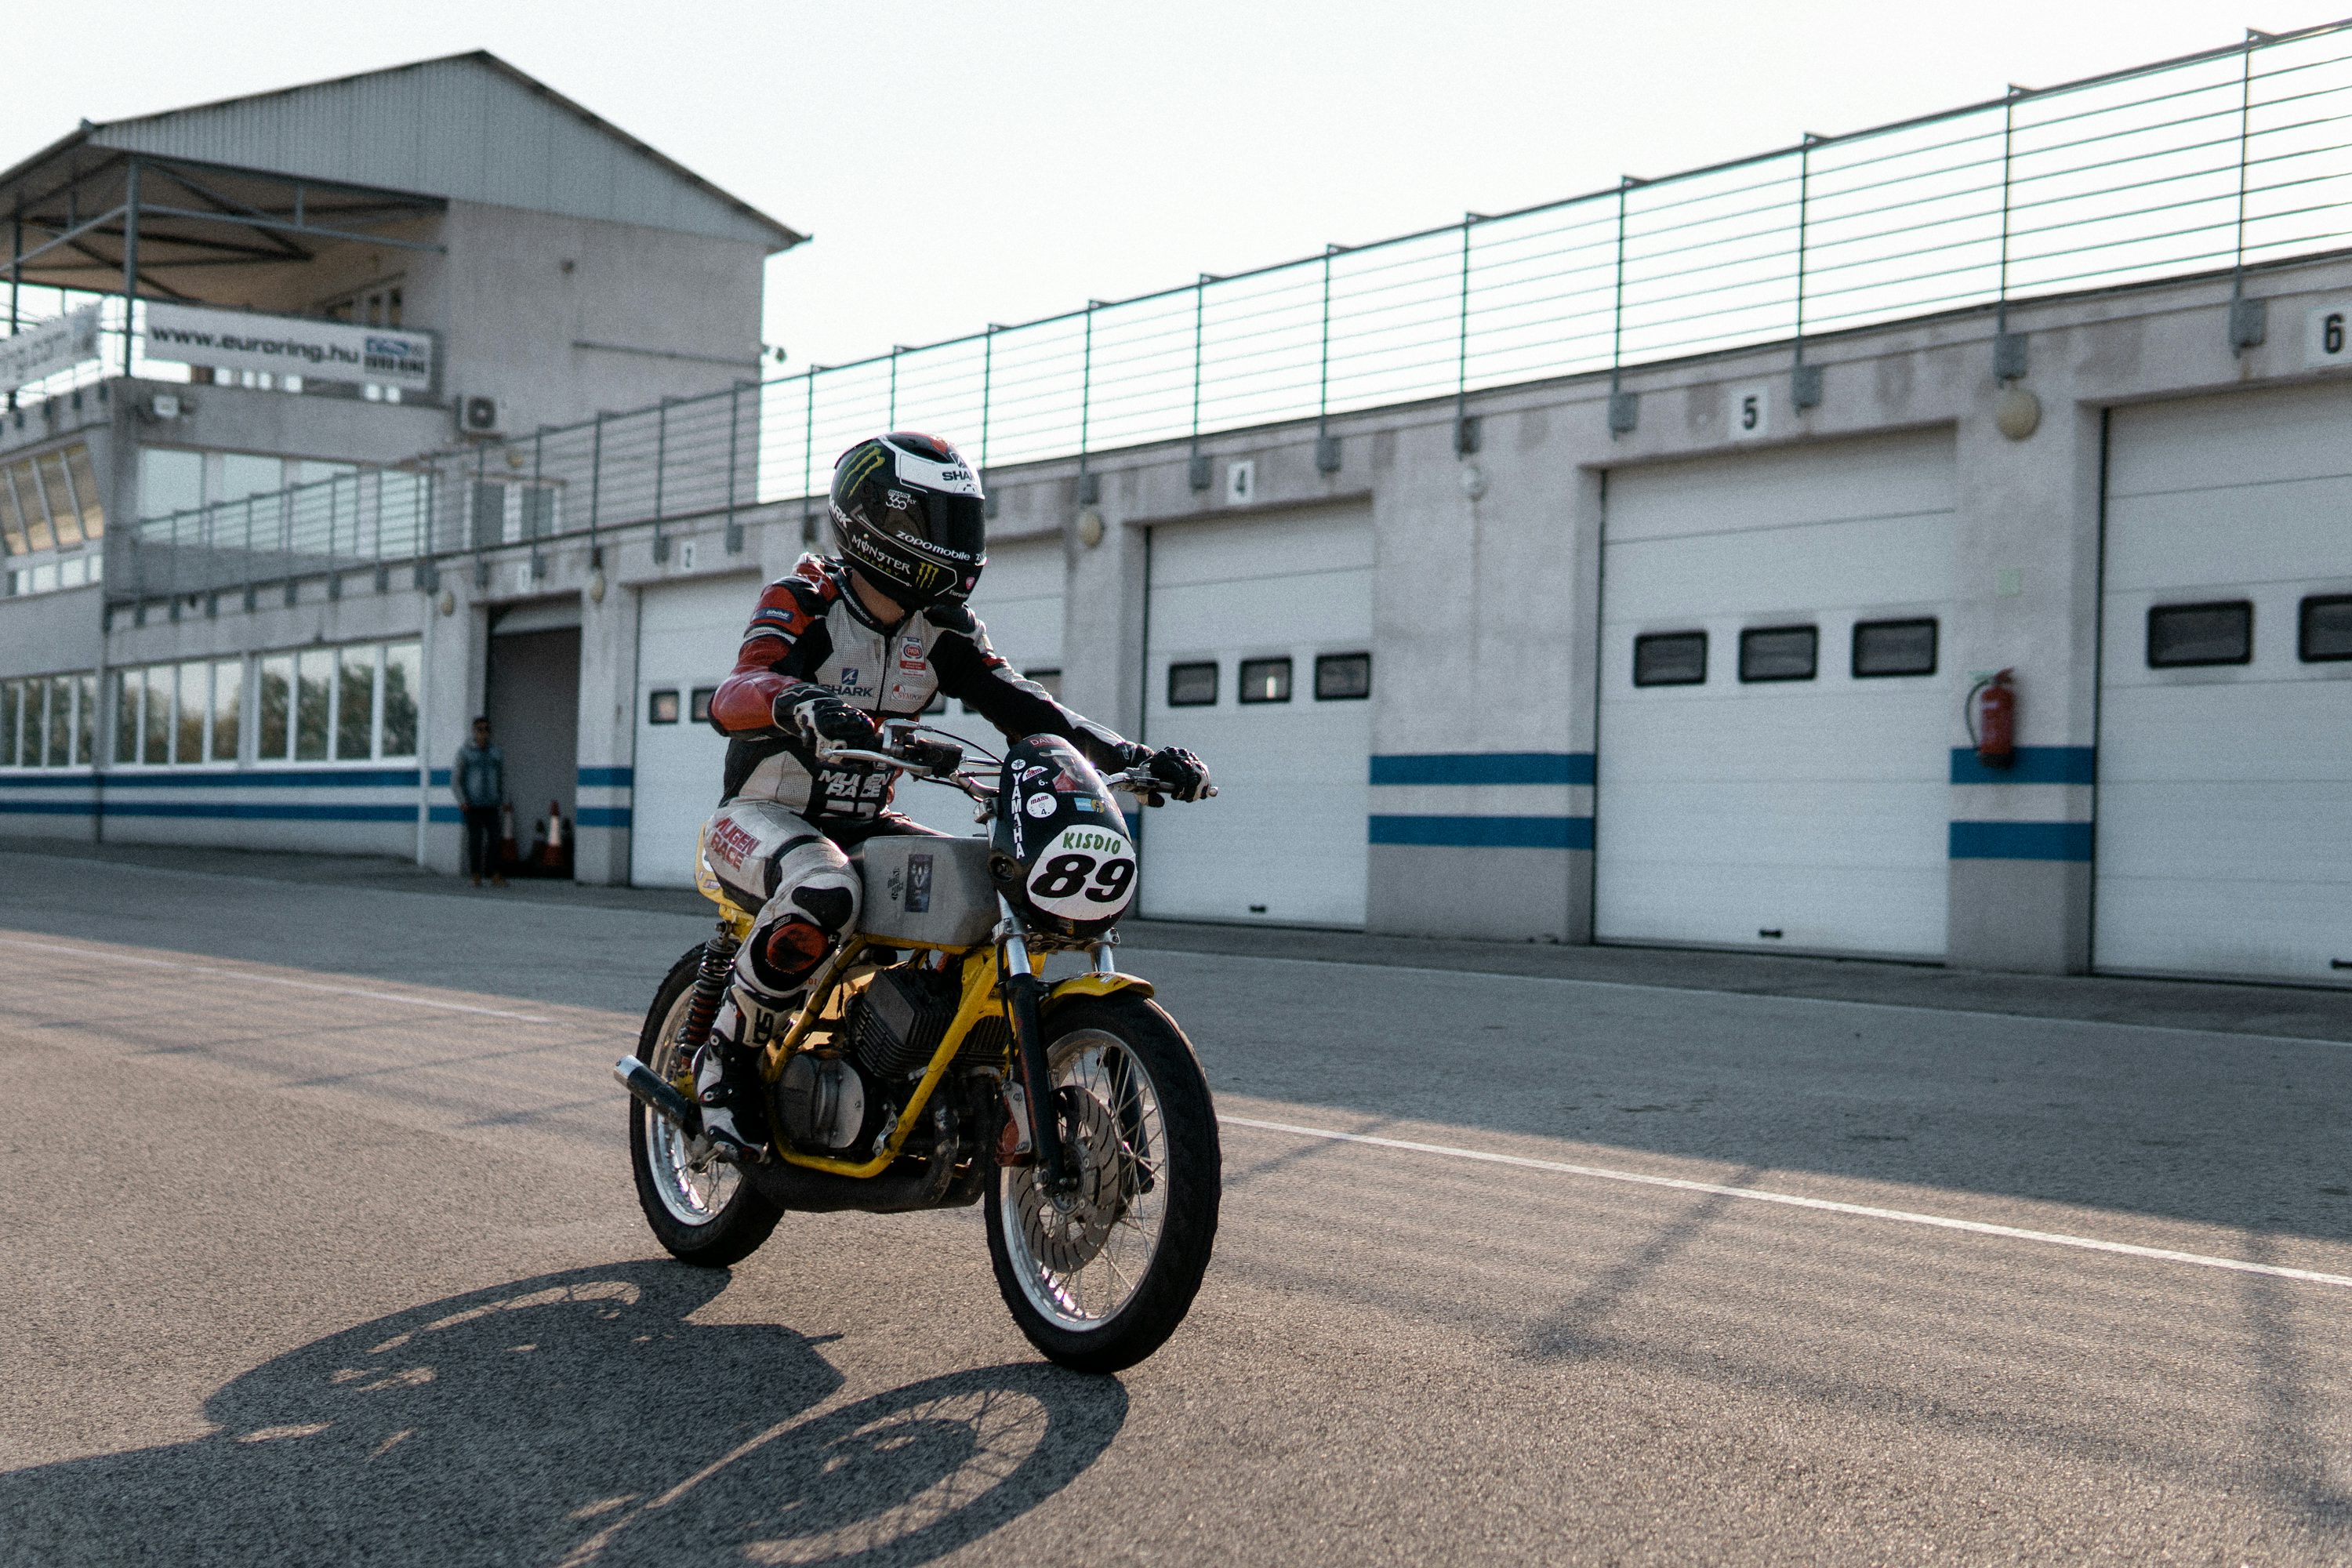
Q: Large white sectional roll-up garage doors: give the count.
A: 5